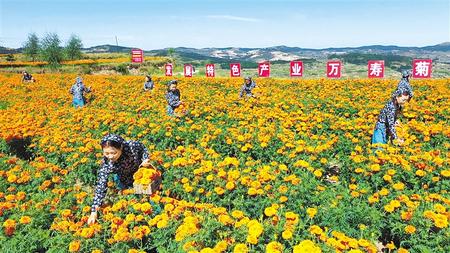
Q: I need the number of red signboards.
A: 10